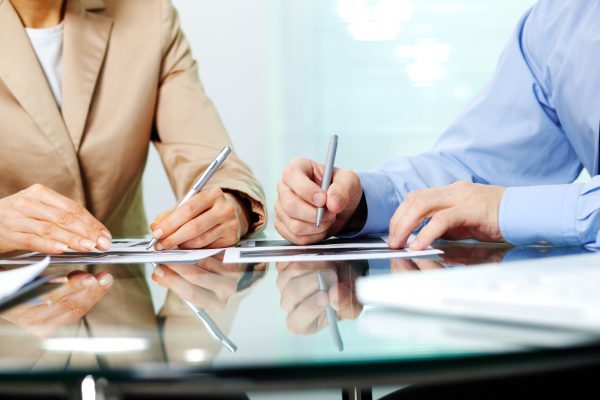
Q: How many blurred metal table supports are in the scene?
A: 2